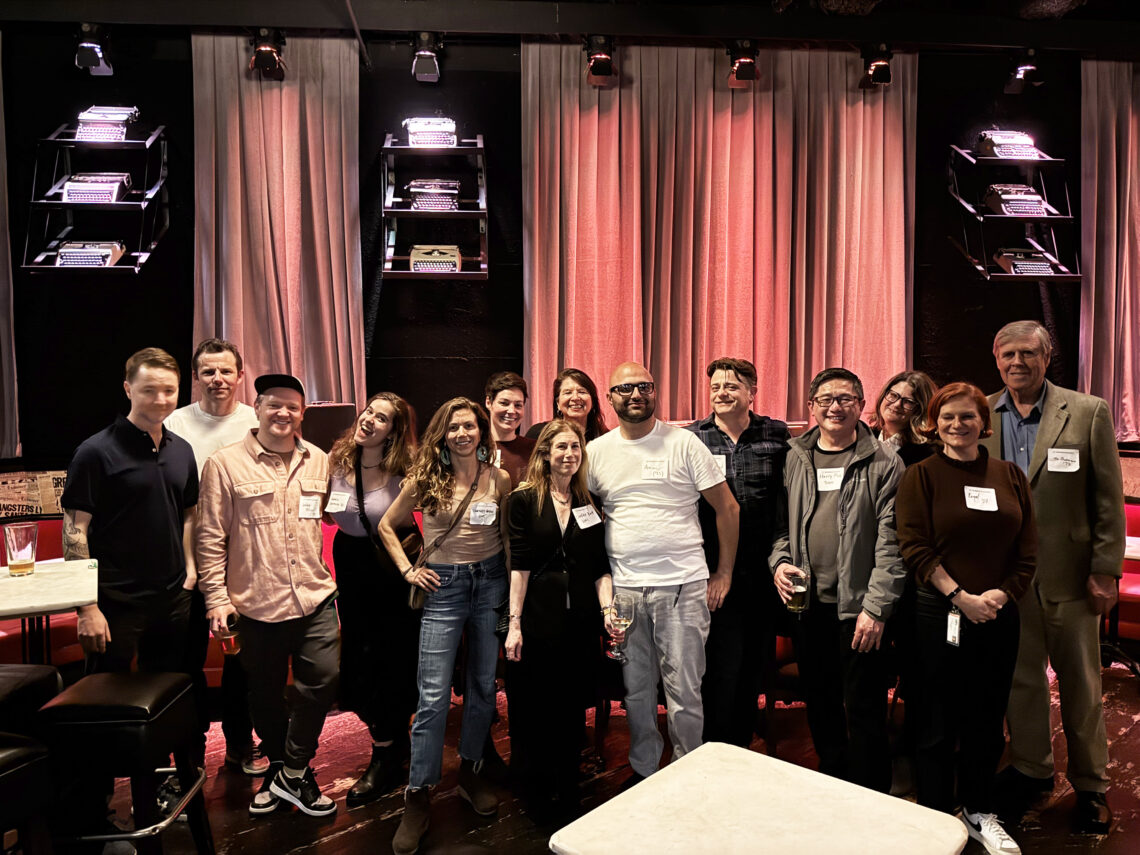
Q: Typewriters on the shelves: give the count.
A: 9